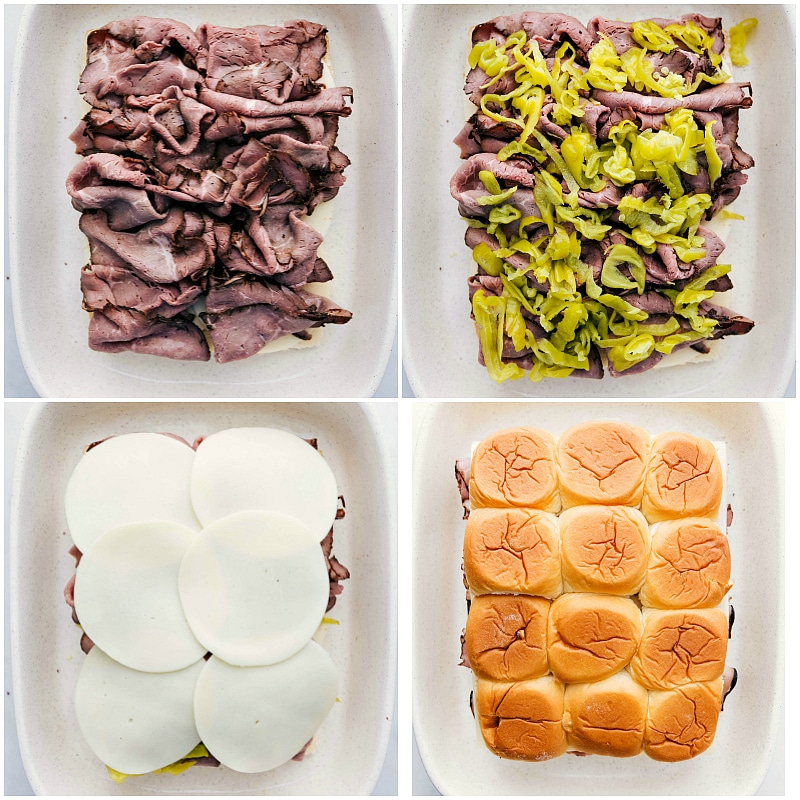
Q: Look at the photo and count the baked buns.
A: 12